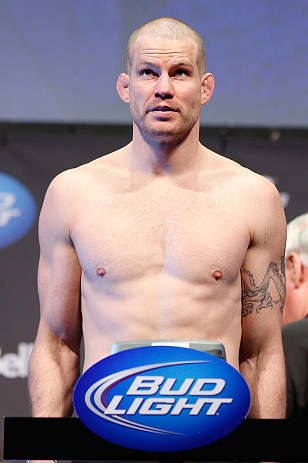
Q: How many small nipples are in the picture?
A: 2